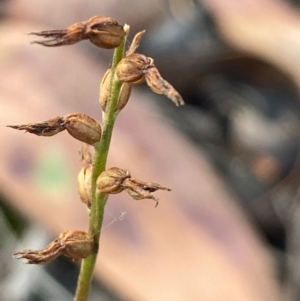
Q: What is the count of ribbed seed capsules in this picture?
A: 7